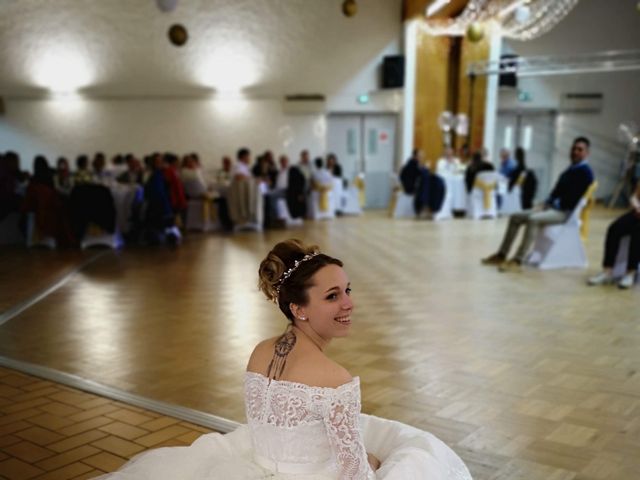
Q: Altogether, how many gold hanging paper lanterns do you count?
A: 3